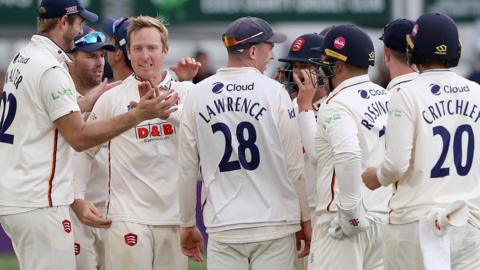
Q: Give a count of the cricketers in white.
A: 9